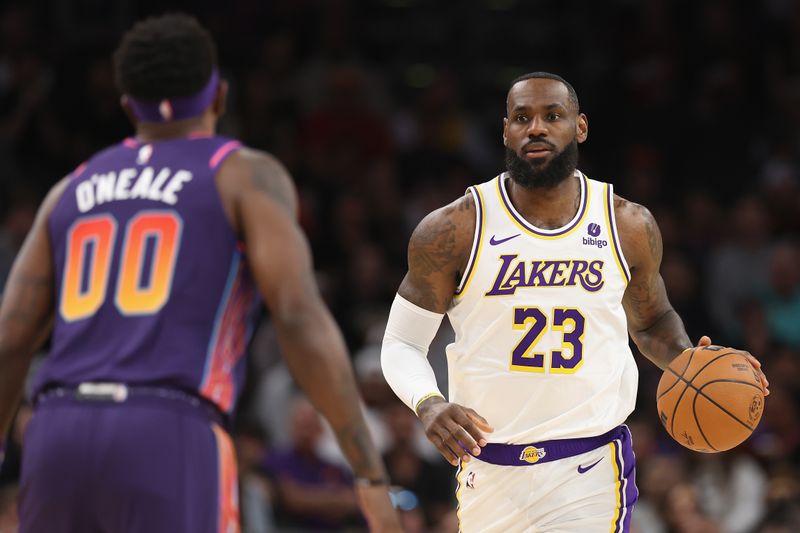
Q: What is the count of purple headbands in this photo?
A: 1